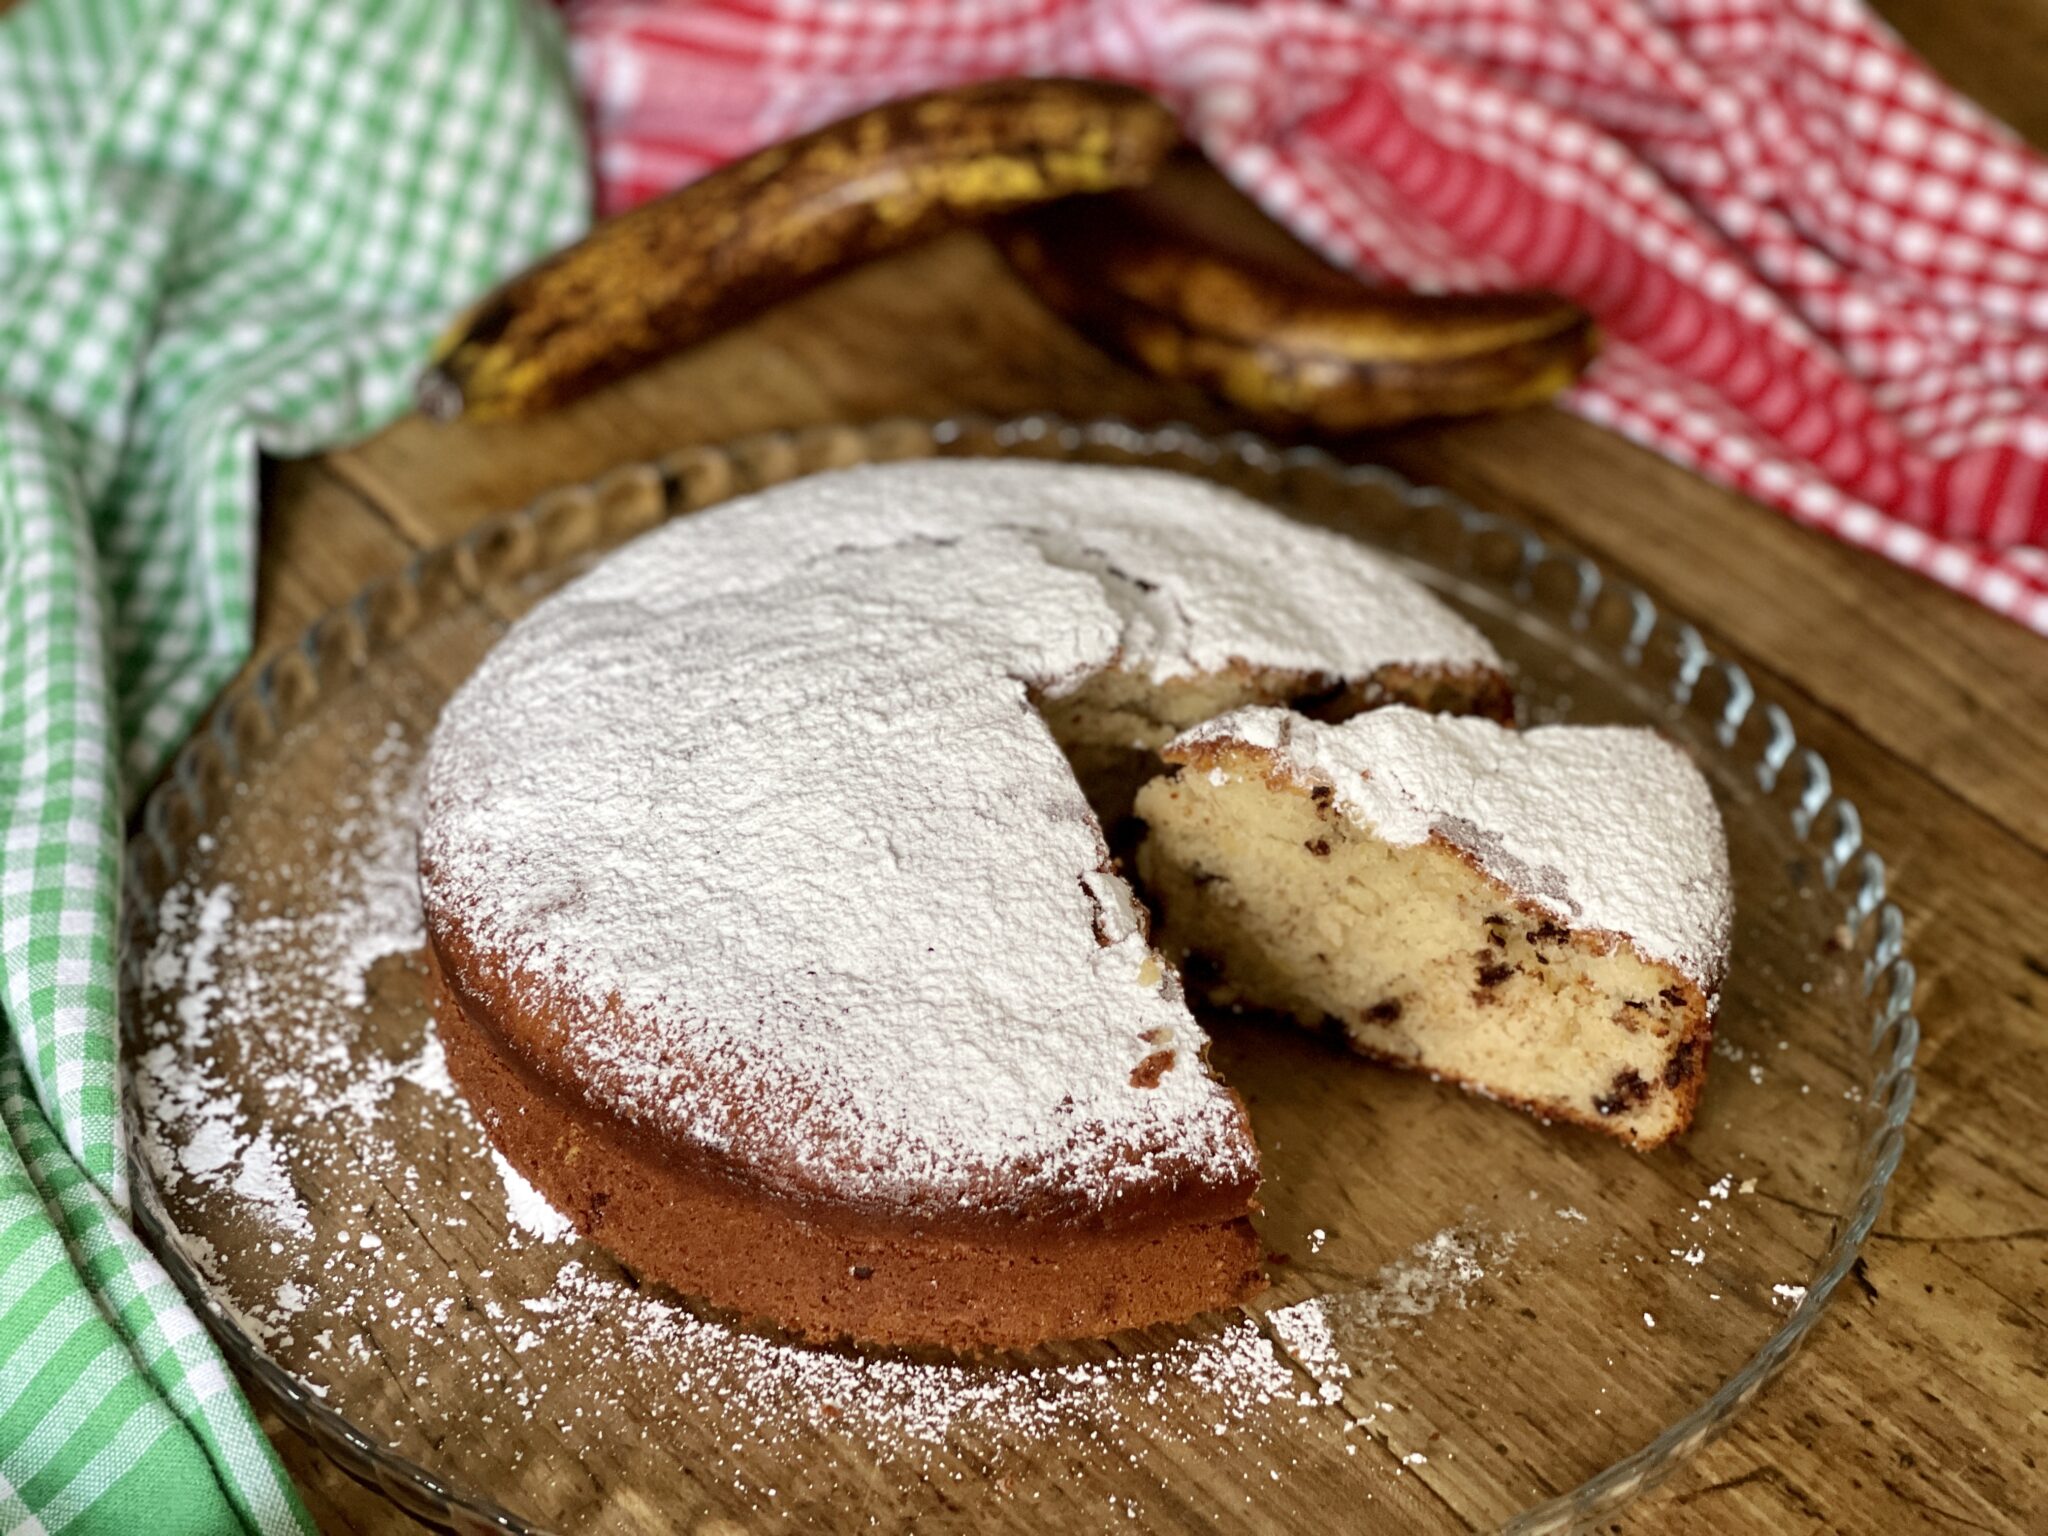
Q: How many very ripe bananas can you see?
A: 2